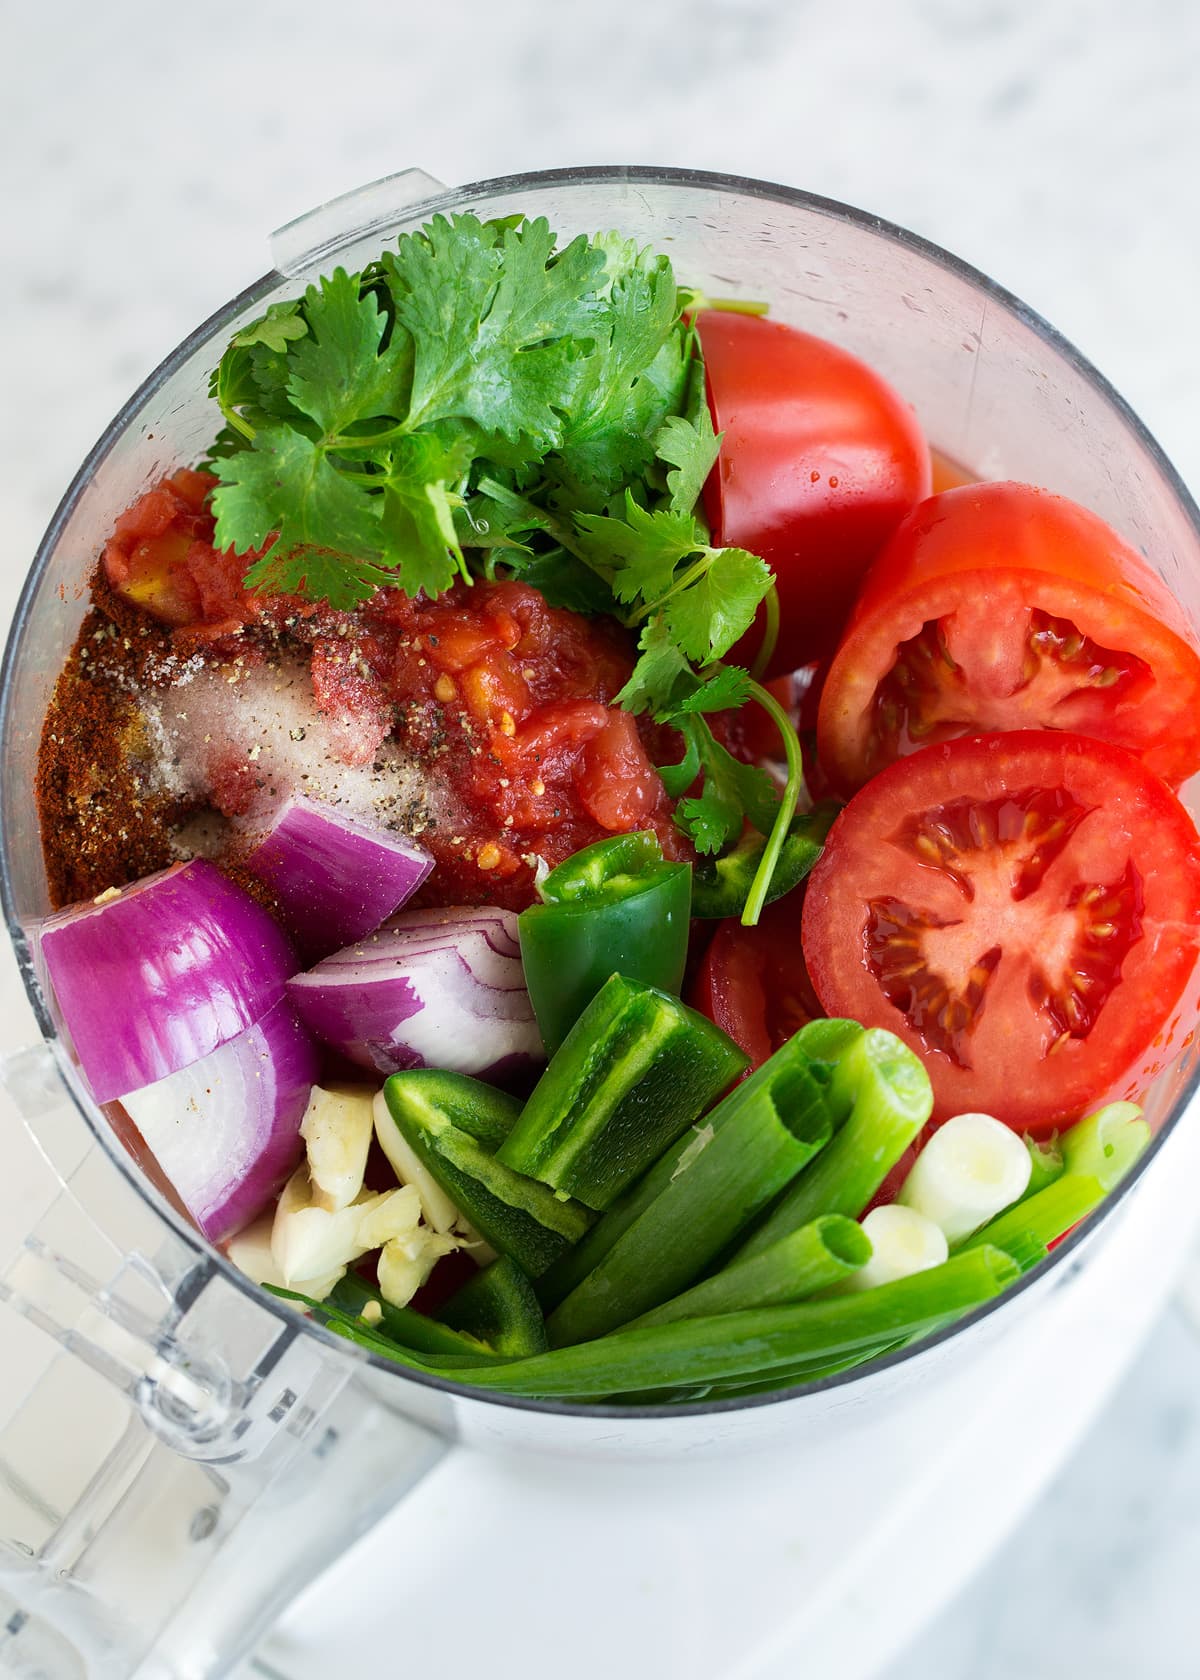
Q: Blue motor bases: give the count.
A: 0